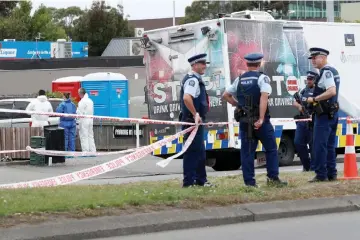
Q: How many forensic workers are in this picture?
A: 3